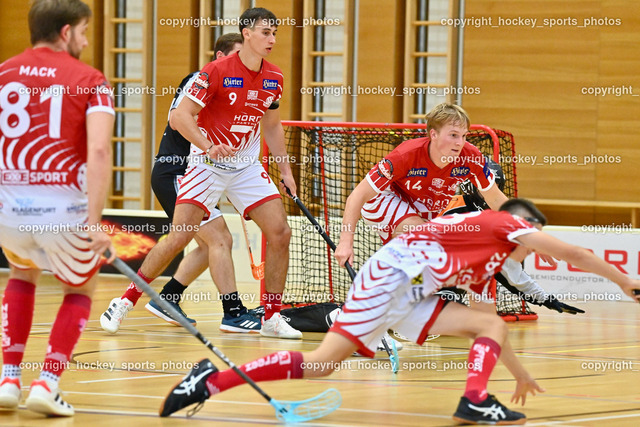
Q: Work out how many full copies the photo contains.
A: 12